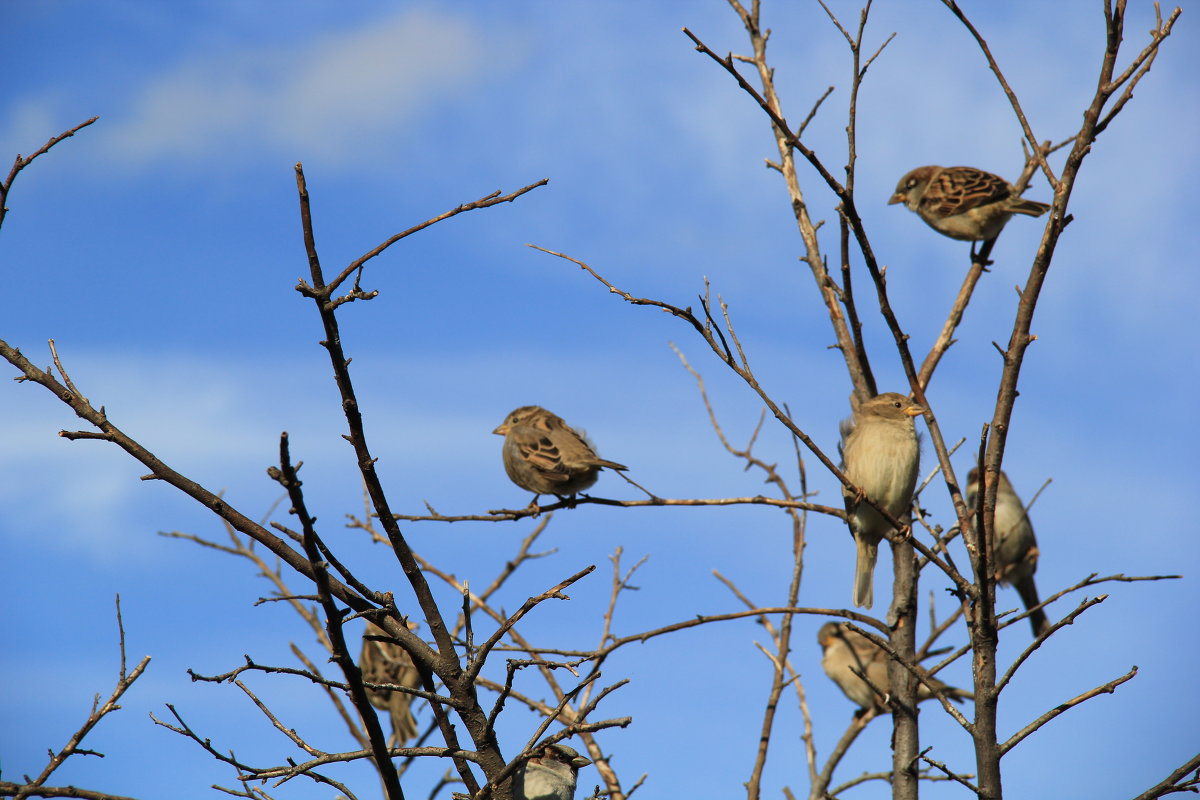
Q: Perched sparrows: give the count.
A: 7